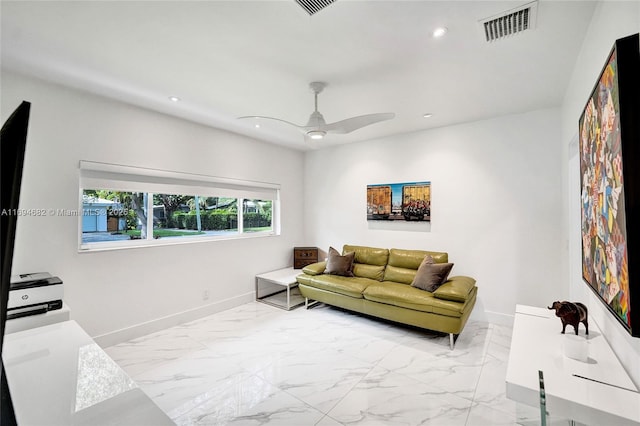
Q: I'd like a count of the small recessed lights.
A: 4